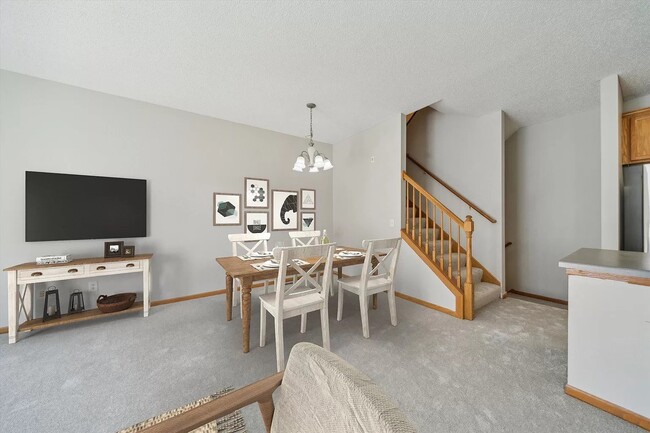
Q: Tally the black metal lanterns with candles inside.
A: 2